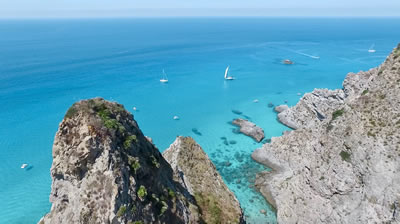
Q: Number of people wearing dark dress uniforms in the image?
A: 0